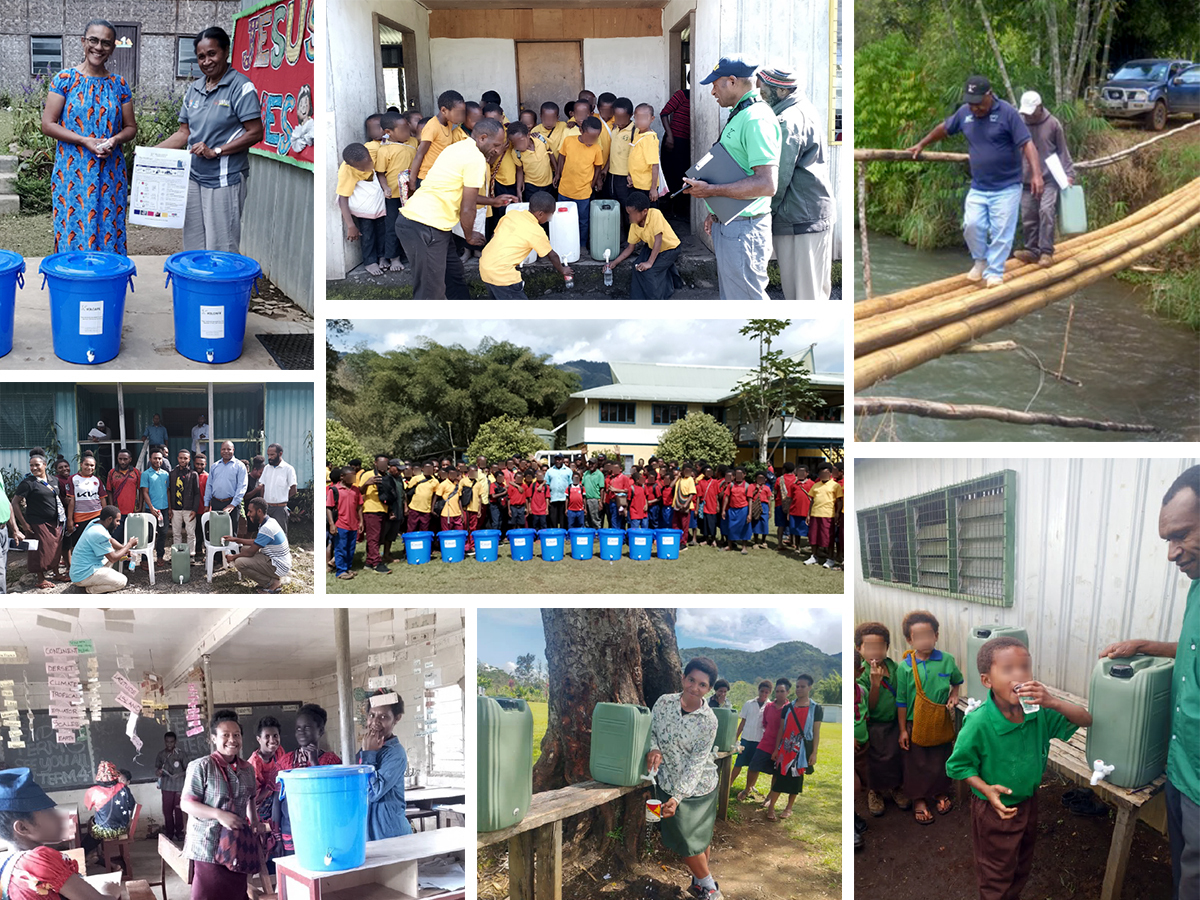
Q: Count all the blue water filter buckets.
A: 13